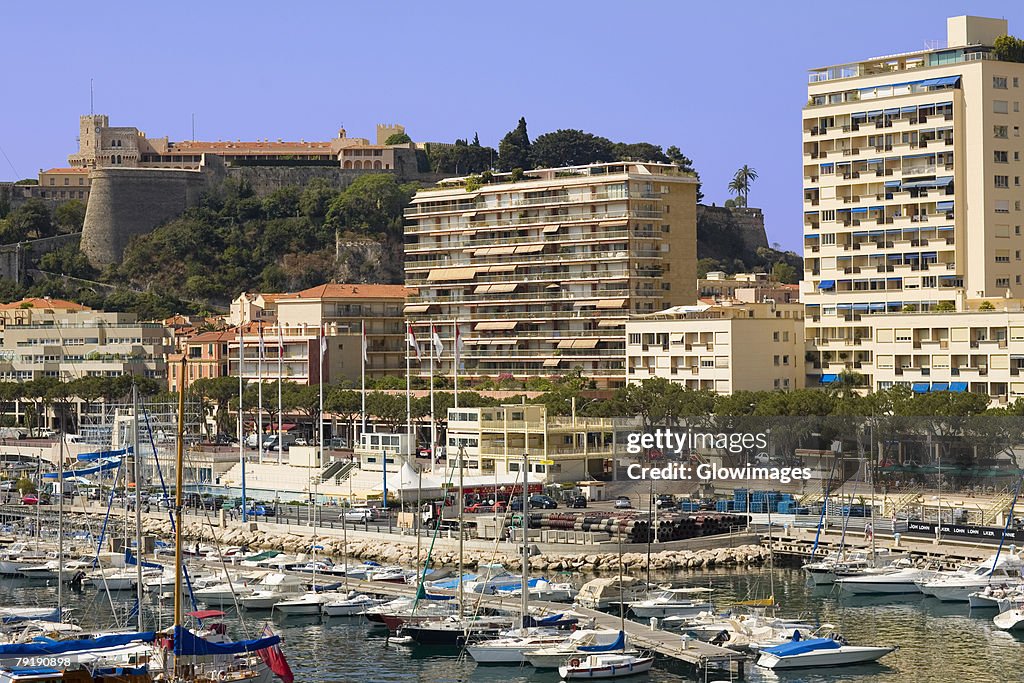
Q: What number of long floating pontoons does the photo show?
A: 1